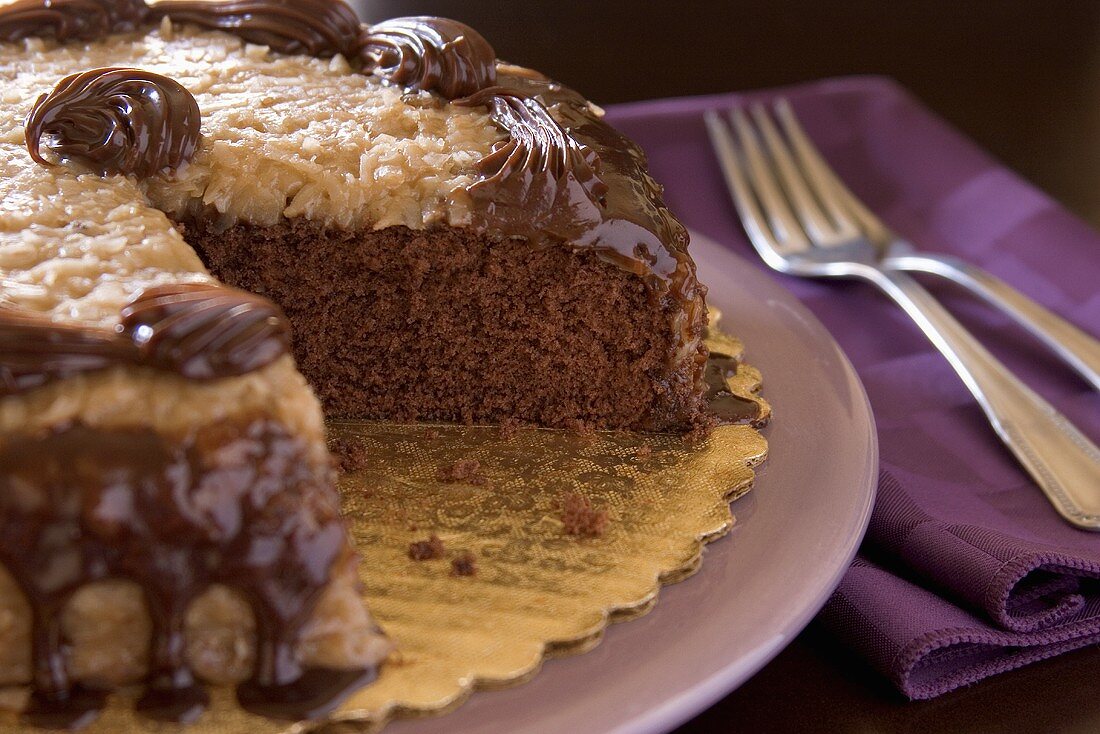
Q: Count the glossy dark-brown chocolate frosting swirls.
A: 7